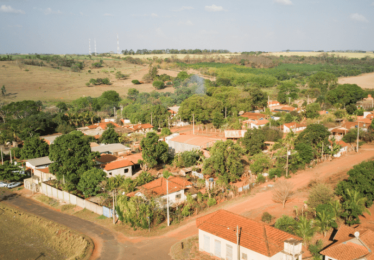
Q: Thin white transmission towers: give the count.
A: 3